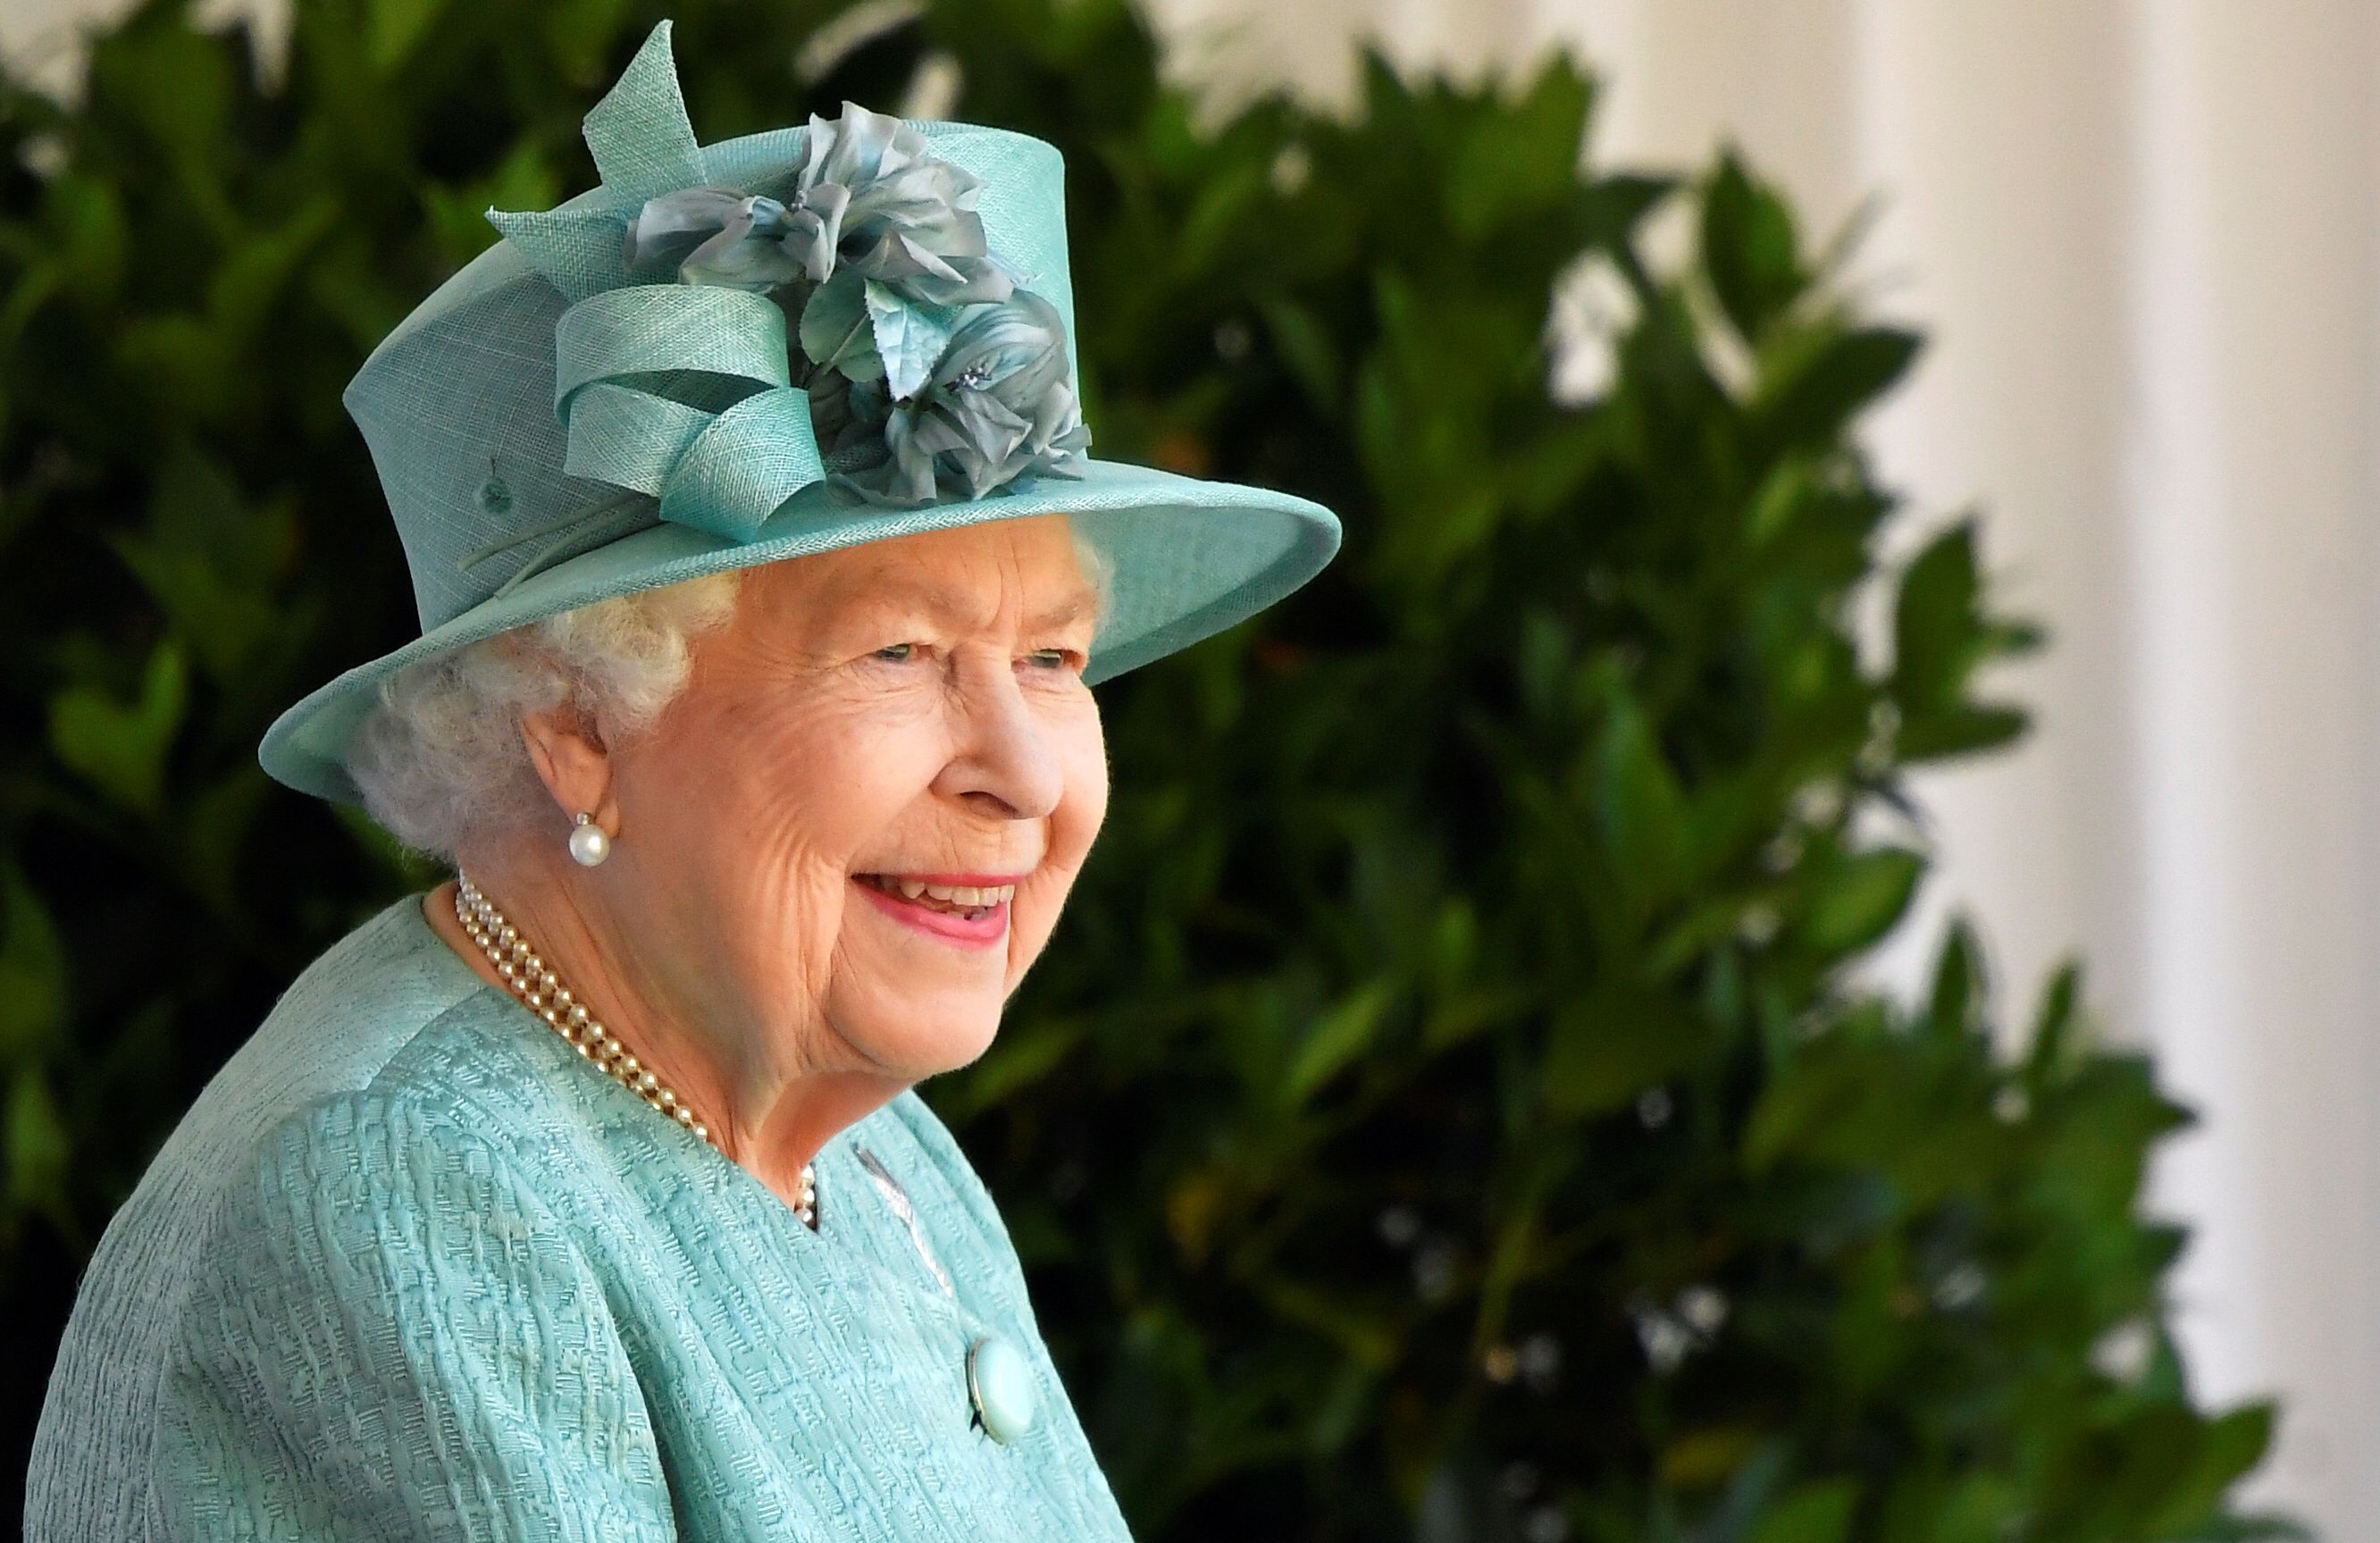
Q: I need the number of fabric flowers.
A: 2